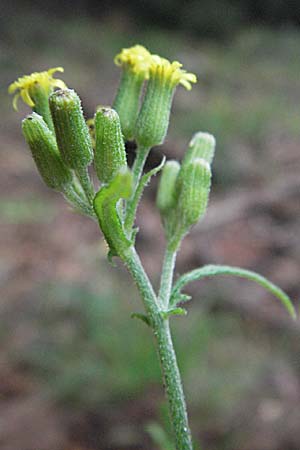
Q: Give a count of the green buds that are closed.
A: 6